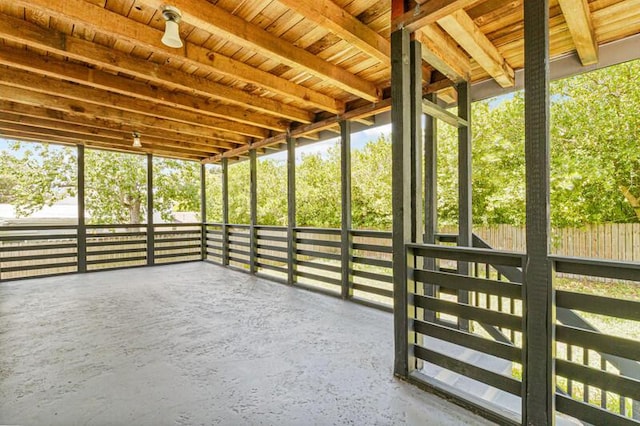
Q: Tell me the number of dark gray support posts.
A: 12